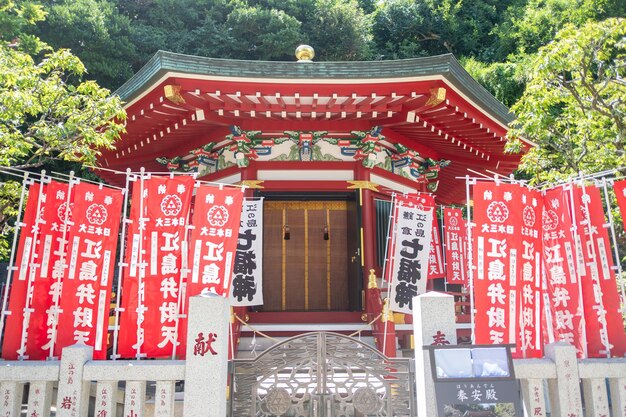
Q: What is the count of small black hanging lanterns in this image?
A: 2